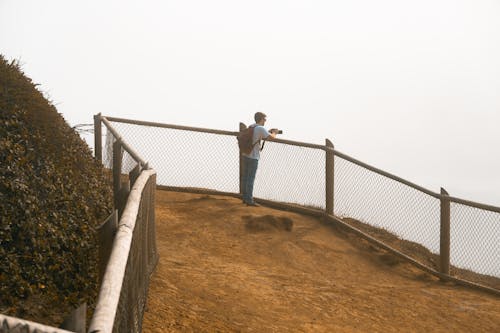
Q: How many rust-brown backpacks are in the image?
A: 1